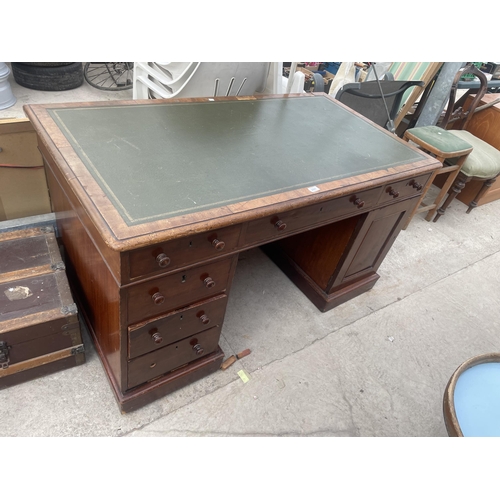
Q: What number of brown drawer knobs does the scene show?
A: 11